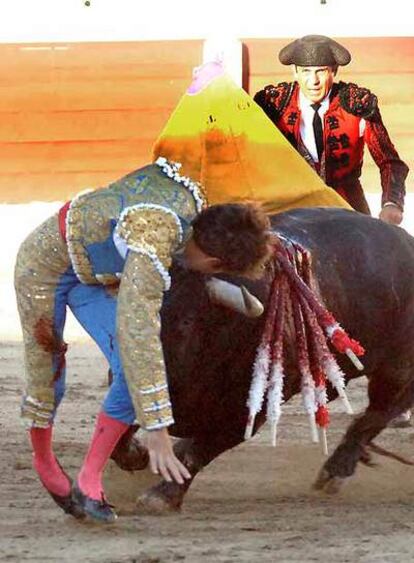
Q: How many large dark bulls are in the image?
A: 1